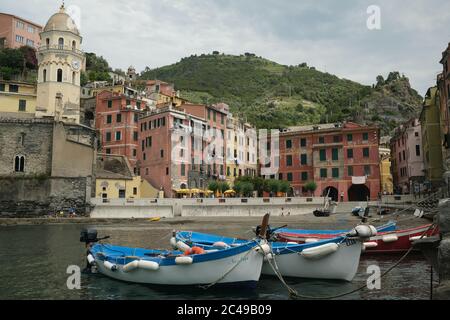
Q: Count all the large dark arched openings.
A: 2